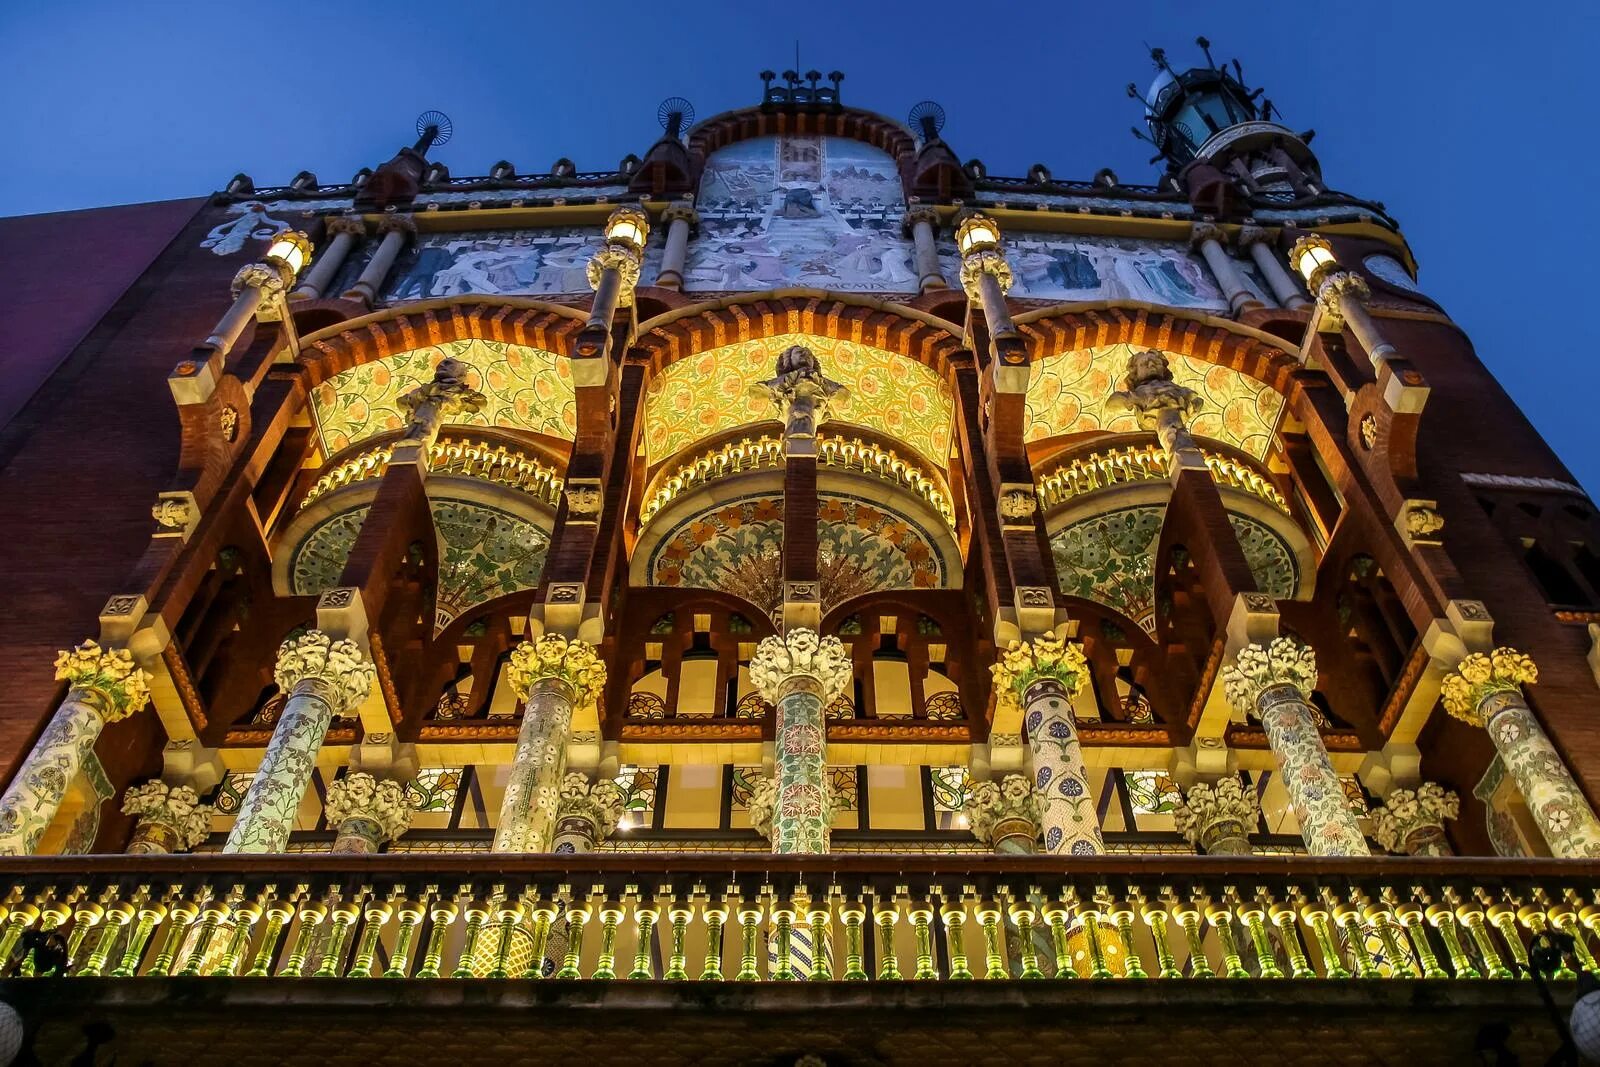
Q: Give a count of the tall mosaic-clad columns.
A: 7